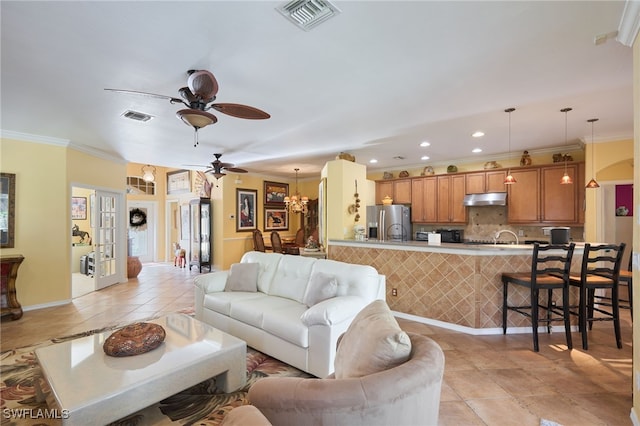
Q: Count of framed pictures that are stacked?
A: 2